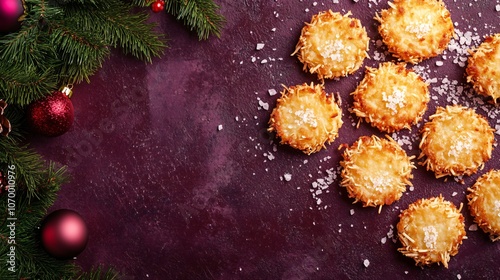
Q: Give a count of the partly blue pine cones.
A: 0